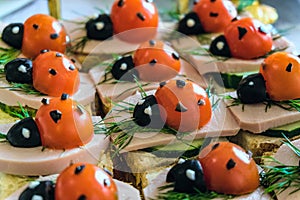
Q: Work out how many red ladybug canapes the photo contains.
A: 11